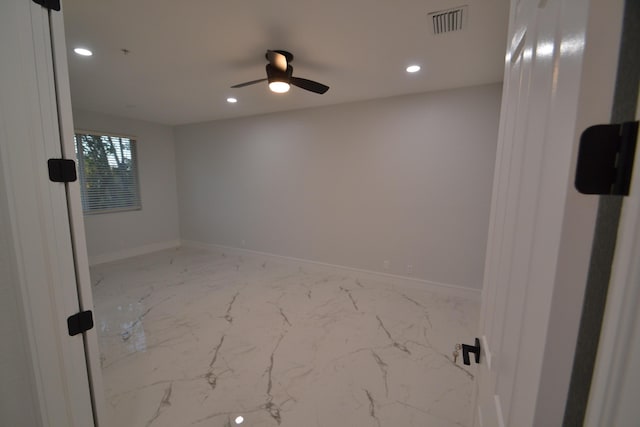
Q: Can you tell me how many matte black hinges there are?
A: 4